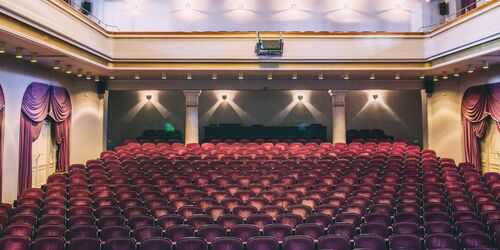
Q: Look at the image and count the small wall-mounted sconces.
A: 4